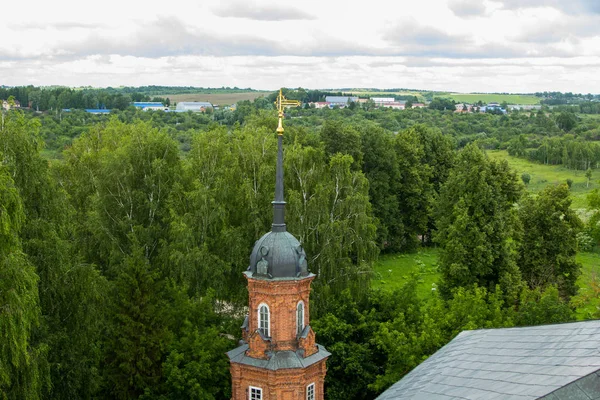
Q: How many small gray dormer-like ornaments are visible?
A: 2